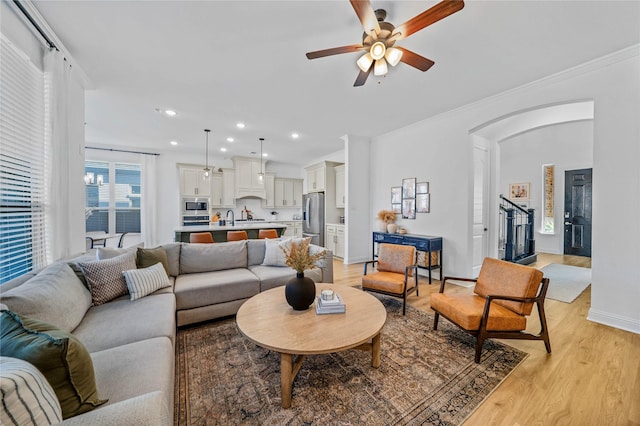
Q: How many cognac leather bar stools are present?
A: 3